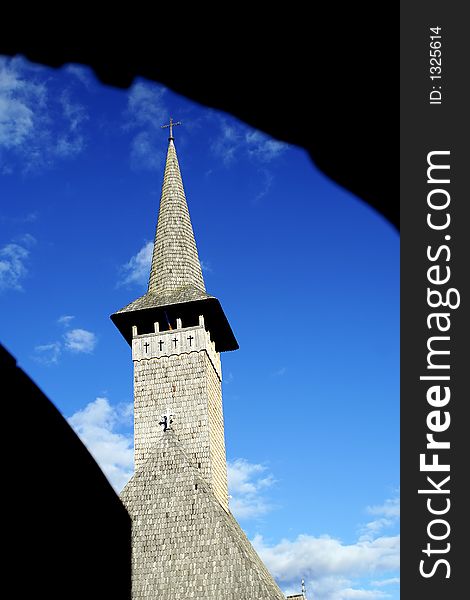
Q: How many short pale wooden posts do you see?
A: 4